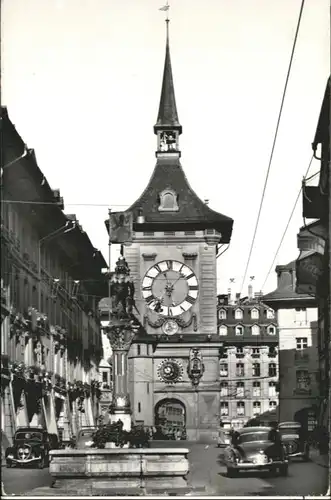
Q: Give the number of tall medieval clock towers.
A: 1